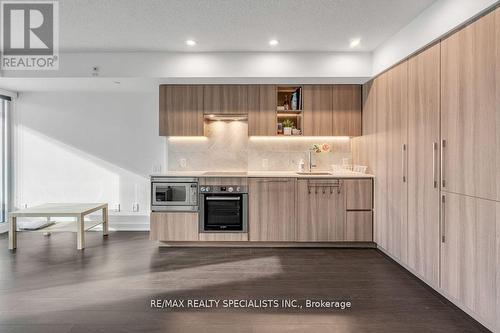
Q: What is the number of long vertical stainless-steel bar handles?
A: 4